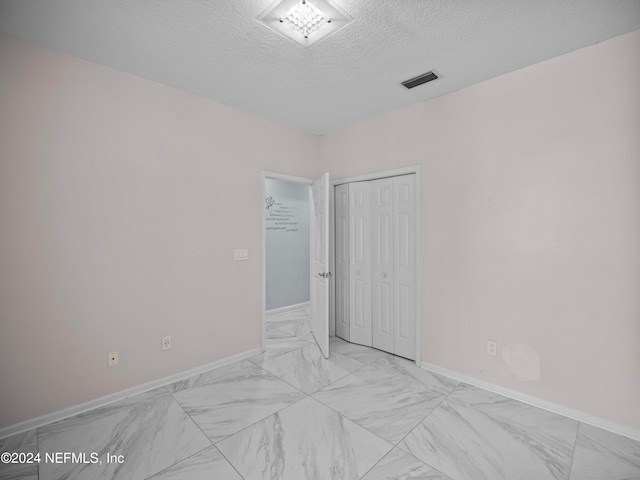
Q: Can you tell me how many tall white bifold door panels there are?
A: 4